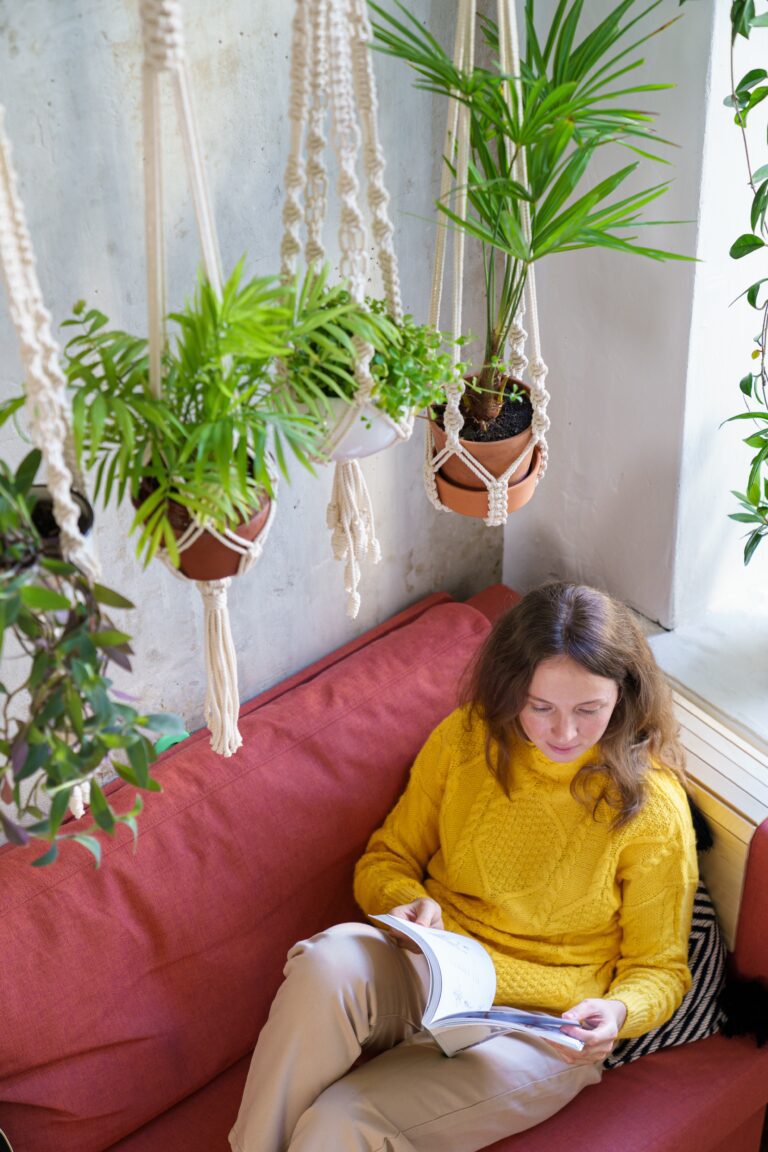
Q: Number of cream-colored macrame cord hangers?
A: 4